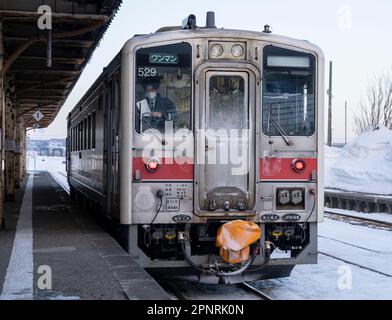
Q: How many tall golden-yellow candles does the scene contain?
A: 0